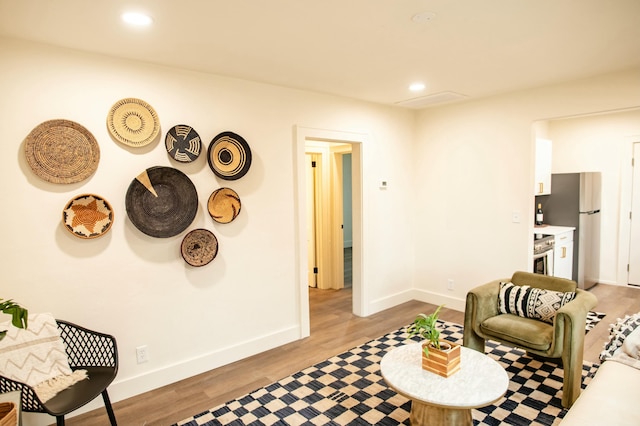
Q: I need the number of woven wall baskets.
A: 8